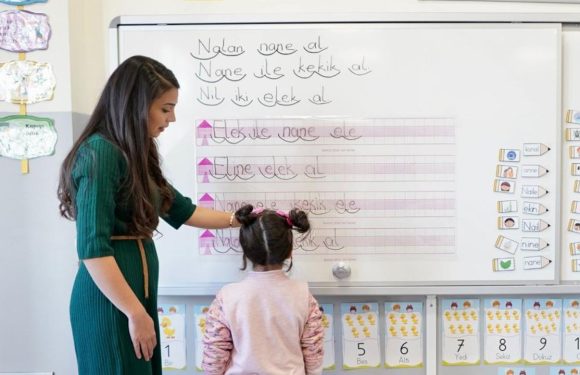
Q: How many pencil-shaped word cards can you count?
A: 7